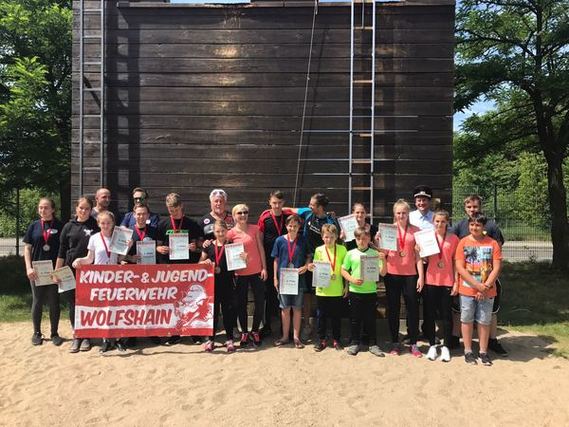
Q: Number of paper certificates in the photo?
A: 12